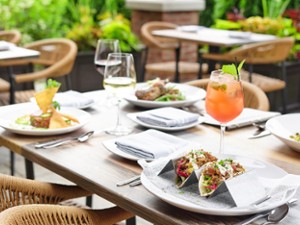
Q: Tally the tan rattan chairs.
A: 7